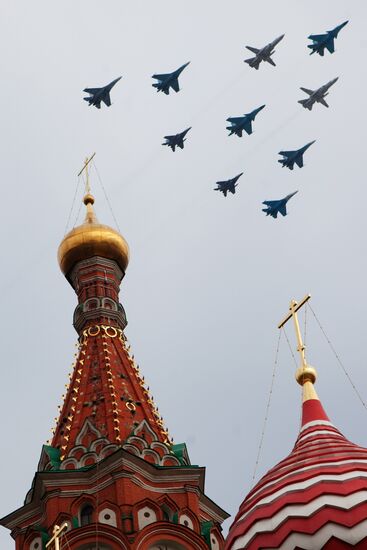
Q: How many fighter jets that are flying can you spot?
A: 10